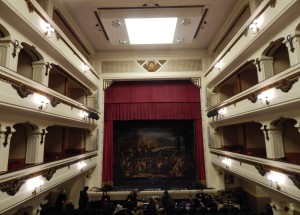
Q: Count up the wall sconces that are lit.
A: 12